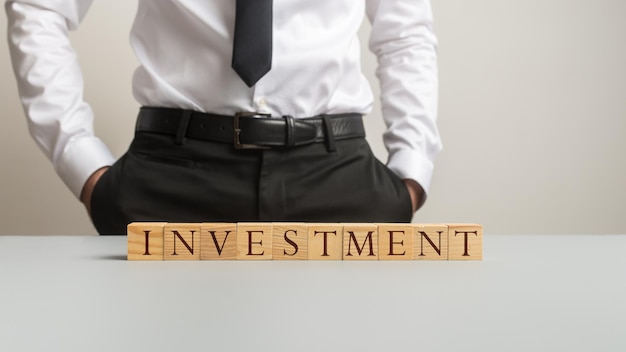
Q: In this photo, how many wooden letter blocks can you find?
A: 10